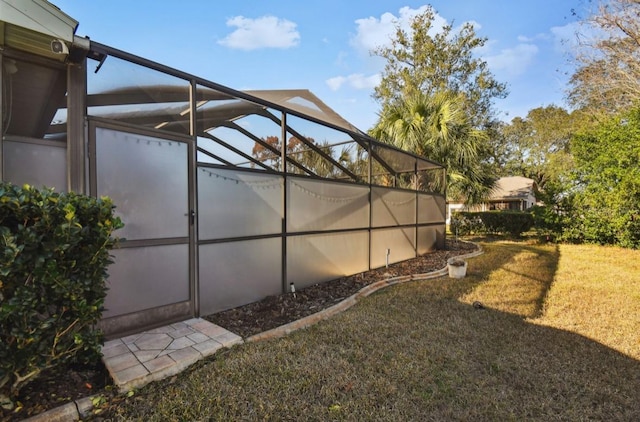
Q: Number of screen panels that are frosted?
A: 11